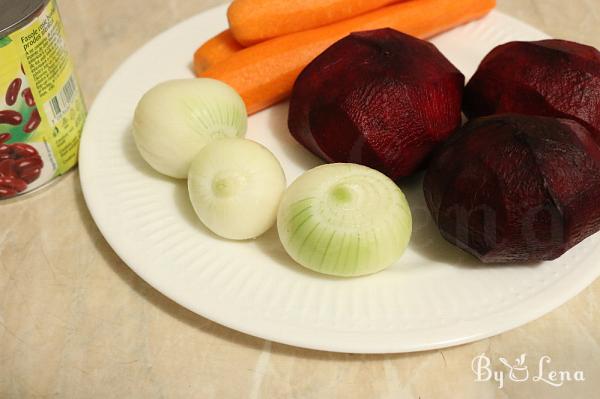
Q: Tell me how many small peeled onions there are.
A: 3